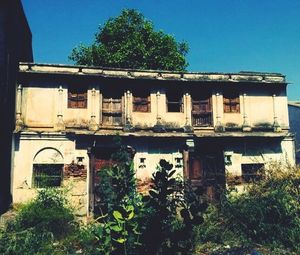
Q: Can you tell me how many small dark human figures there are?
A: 0